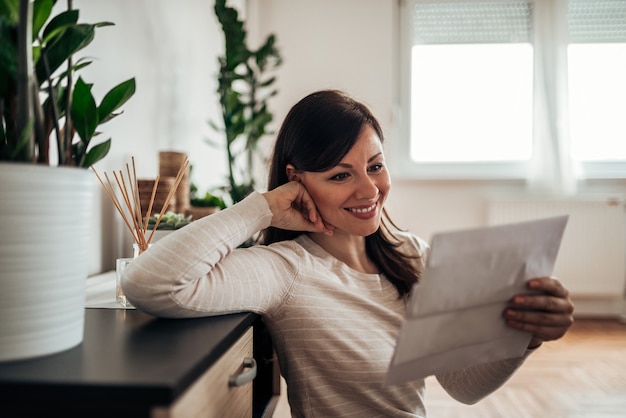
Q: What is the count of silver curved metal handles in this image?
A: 1